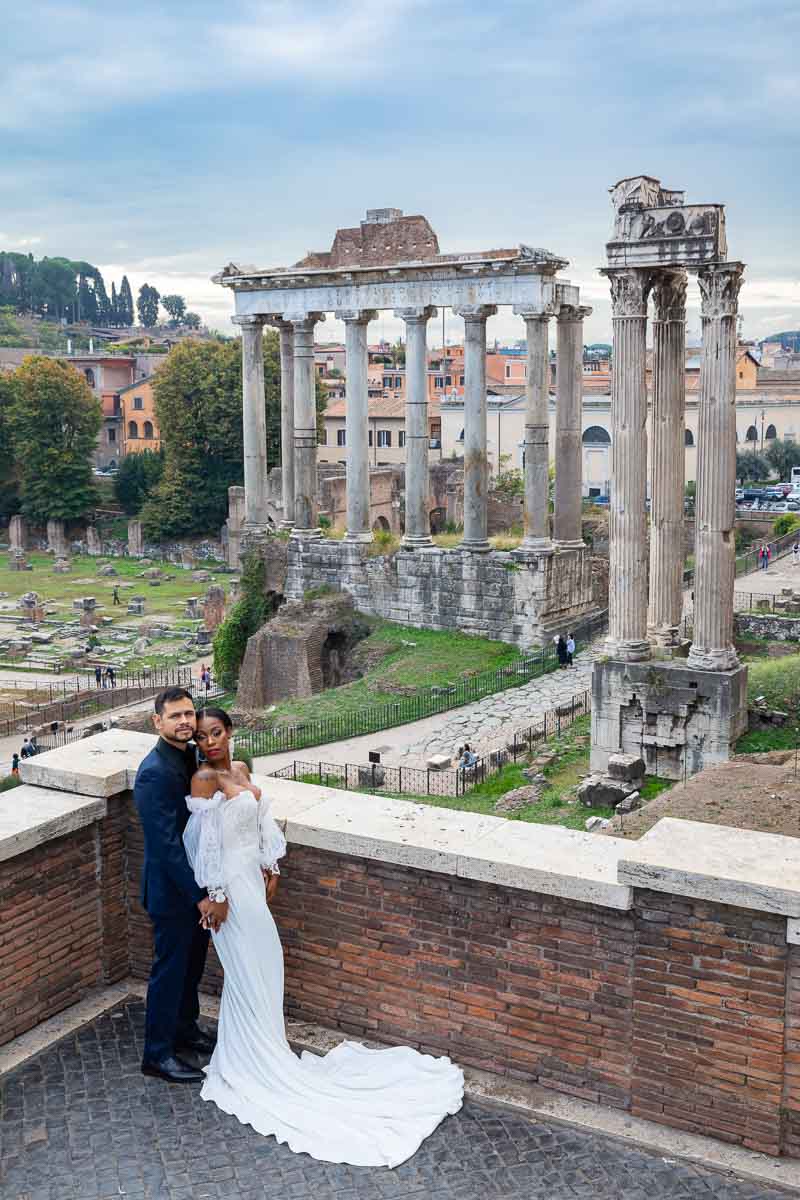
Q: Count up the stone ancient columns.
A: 11